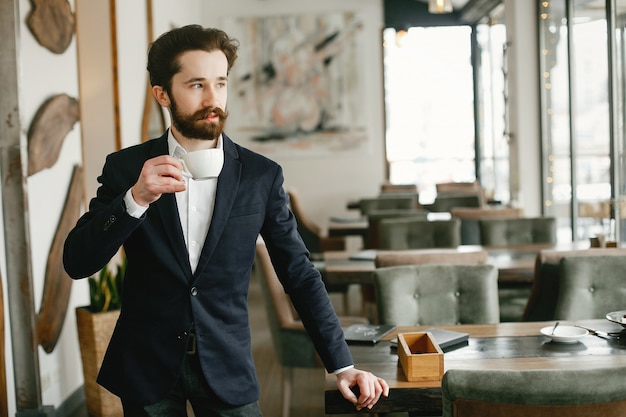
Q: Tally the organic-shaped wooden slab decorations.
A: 3